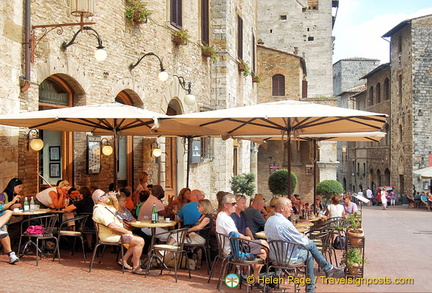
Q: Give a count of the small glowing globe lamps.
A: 6